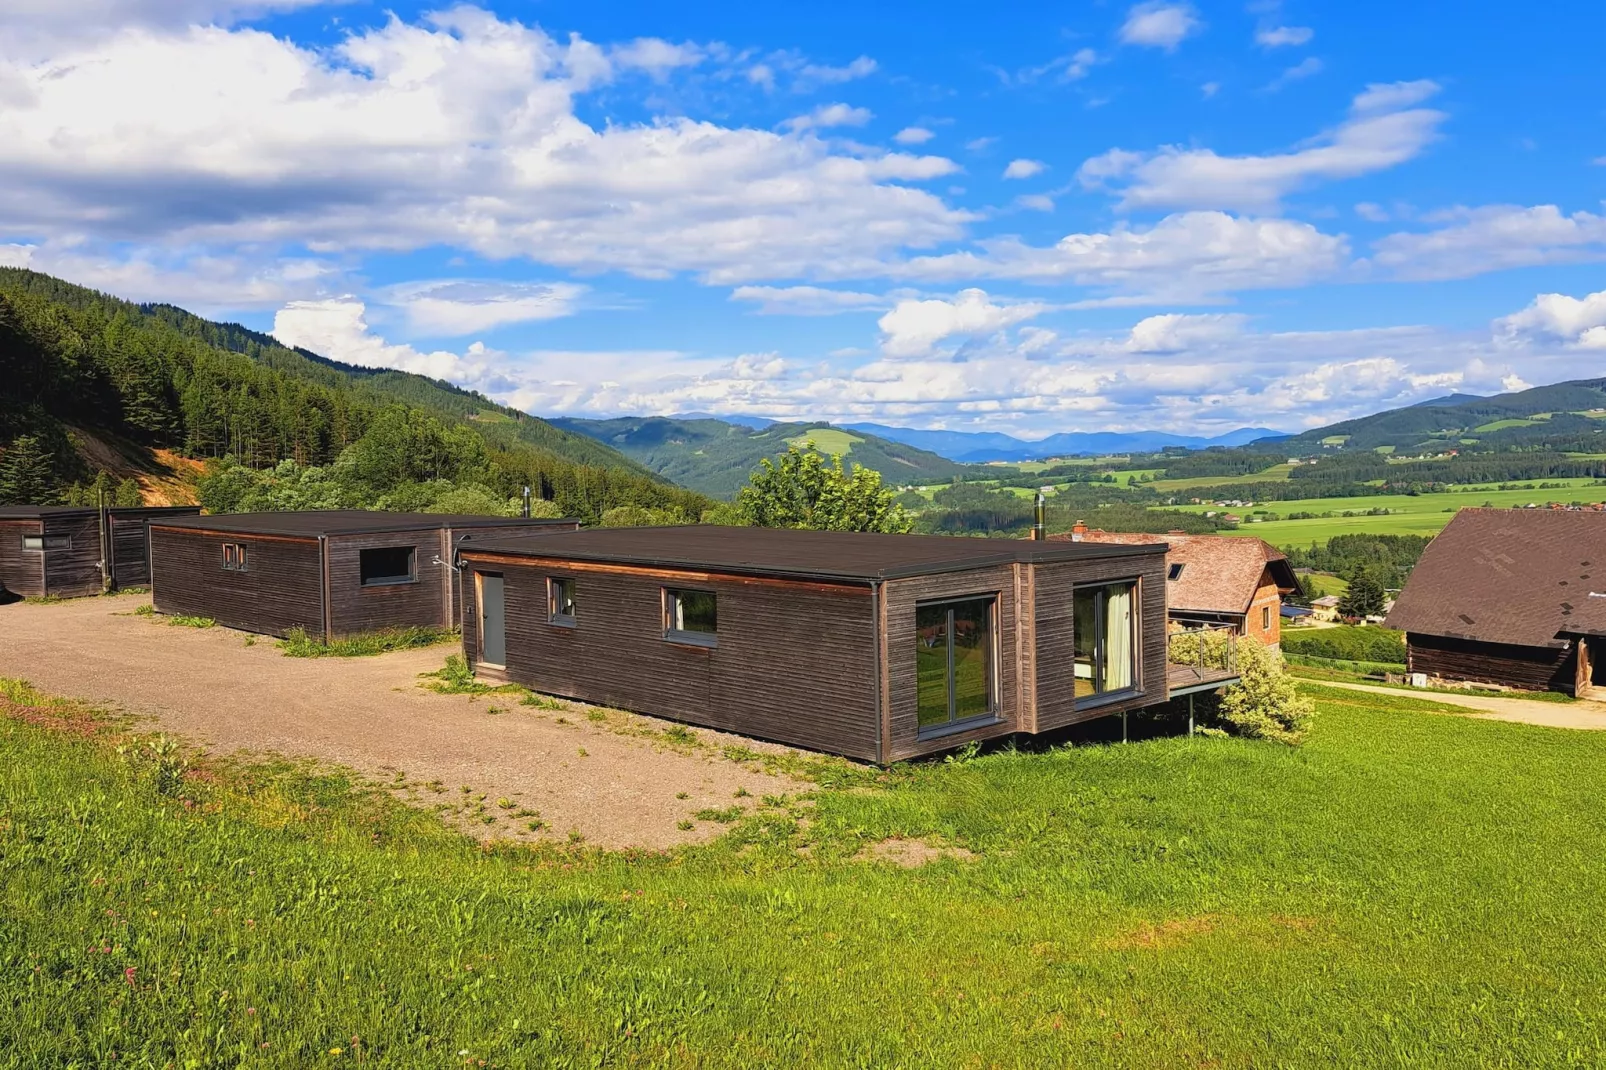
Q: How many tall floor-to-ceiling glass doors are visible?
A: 2